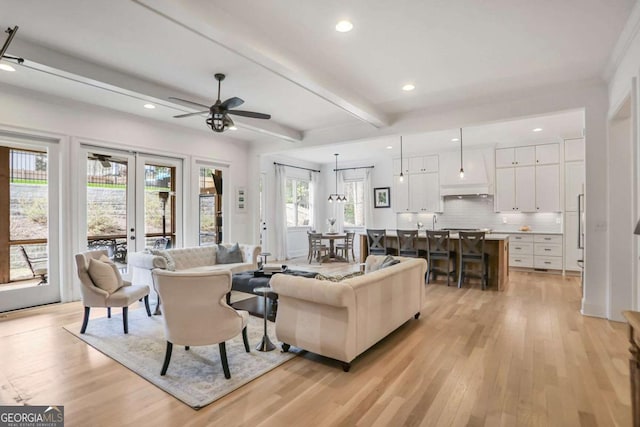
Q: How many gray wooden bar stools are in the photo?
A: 4